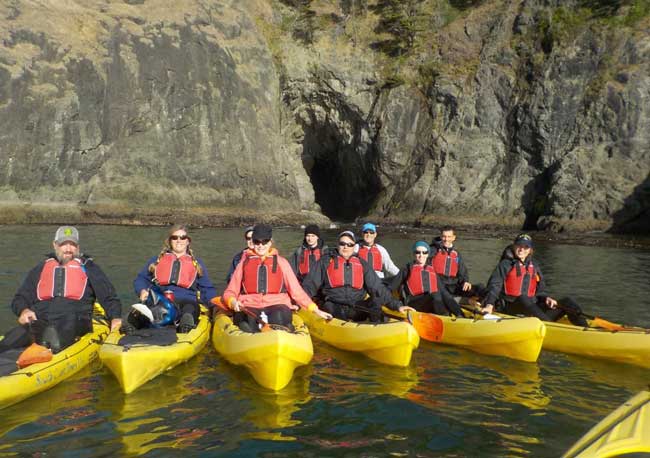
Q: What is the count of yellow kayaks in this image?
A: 7